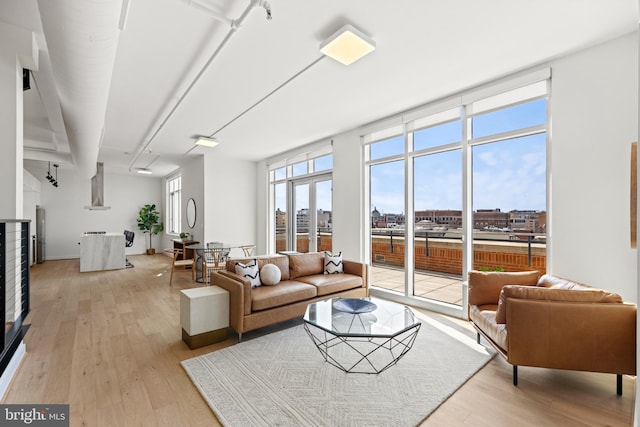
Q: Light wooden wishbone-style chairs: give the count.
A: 3